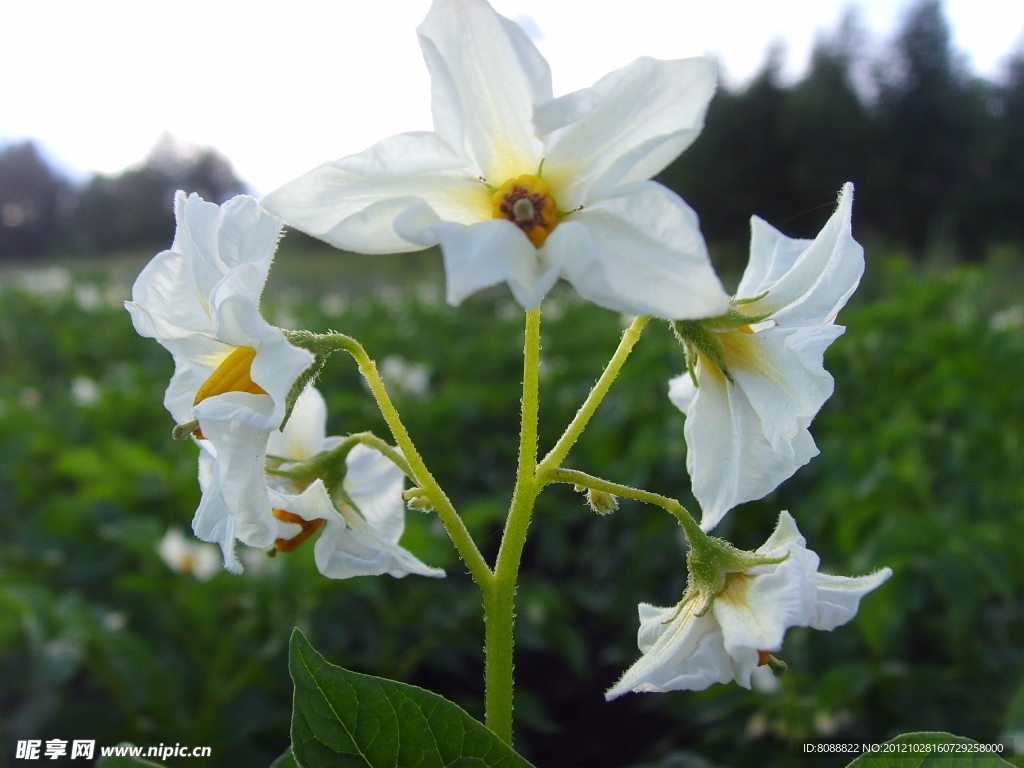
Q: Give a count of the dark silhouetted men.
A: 0